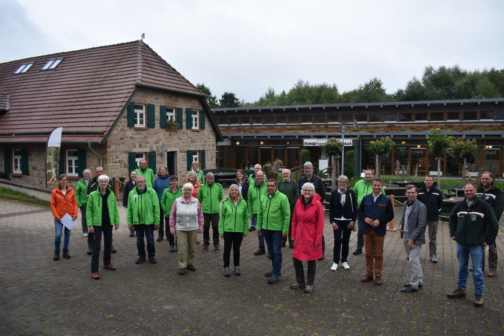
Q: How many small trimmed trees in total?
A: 4